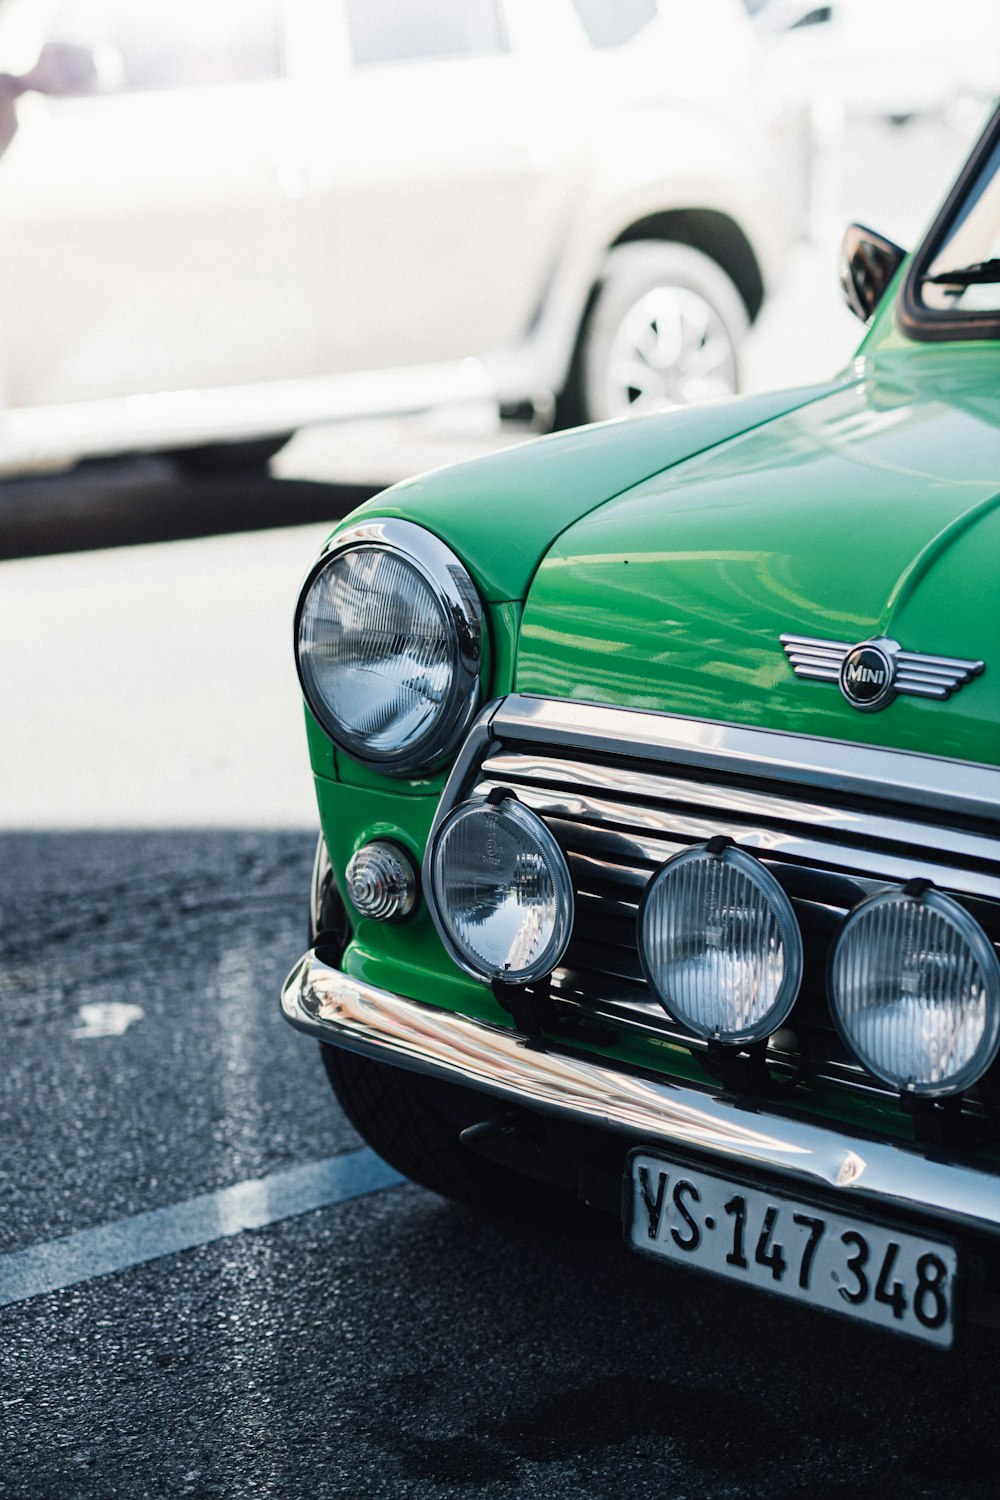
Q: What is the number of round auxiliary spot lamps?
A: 3